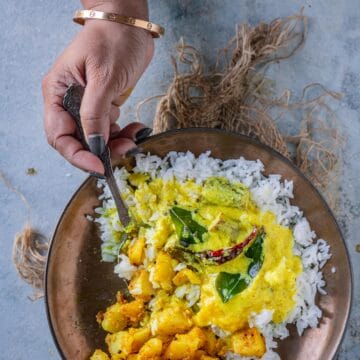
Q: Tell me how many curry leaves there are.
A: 3